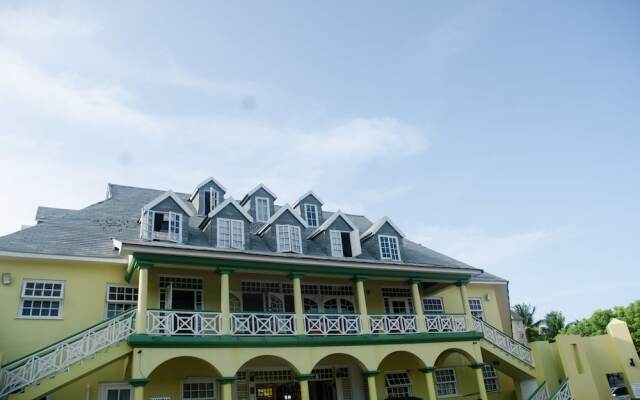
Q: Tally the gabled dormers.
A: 8